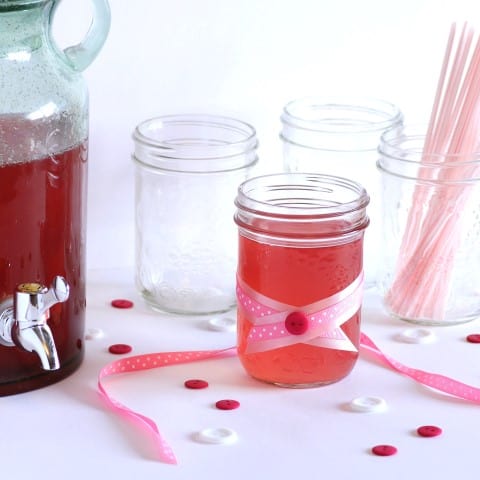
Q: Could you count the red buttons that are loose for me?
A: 7